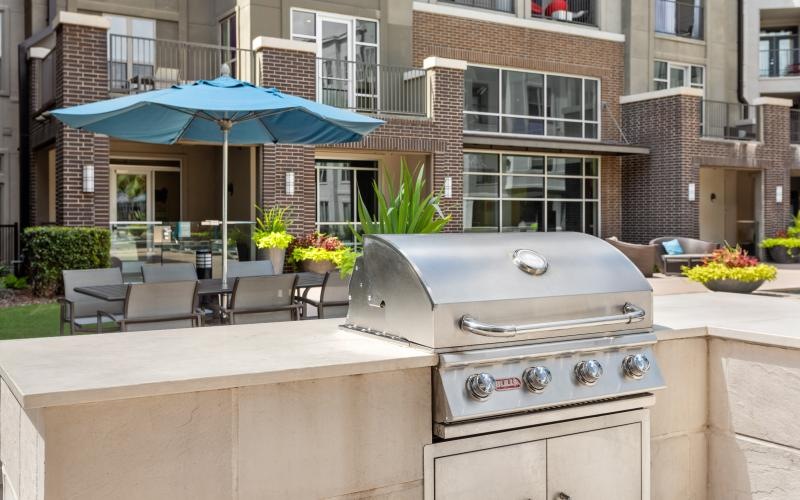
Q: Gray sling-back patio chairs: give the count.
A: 6